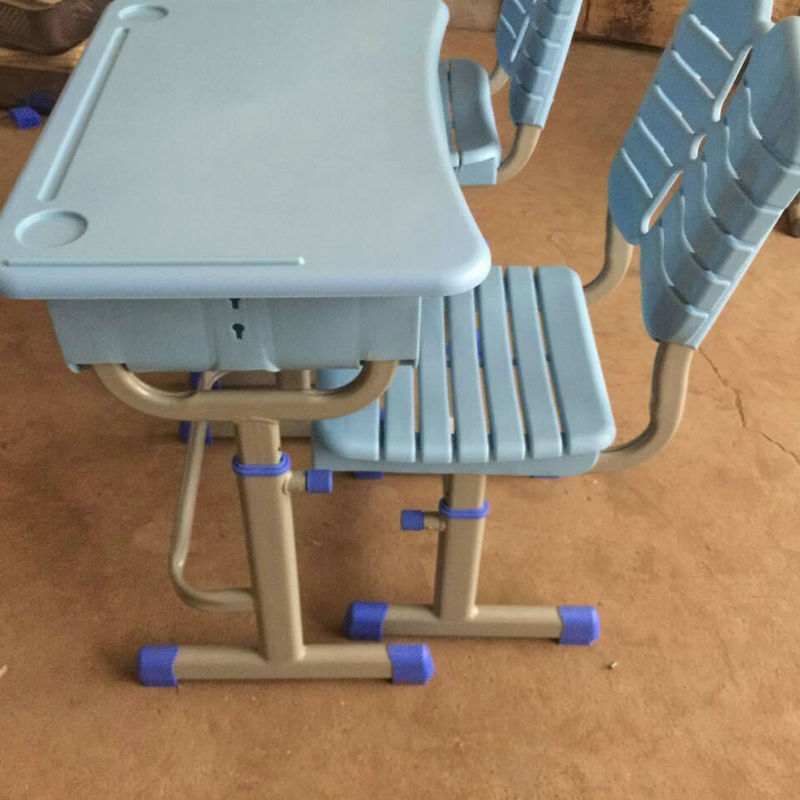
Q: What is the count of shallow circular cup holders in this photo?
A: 2